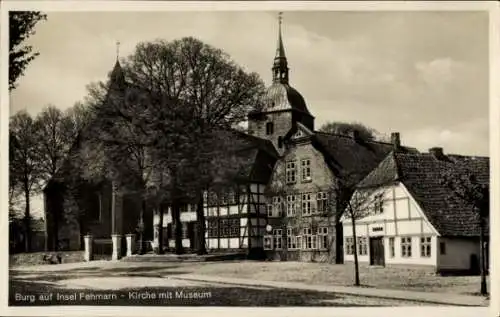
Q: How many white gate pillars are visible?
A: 3